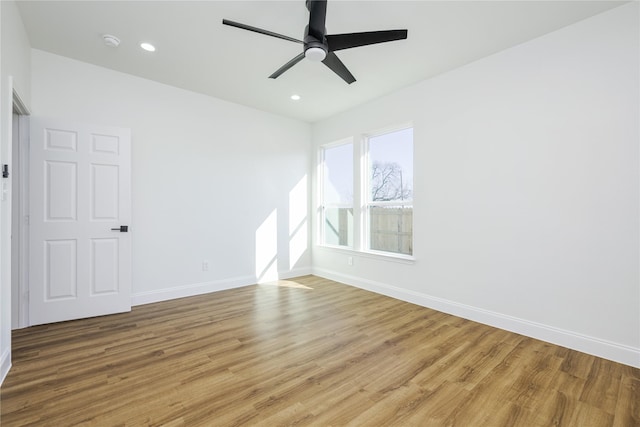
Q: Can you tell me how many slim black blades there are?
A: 5